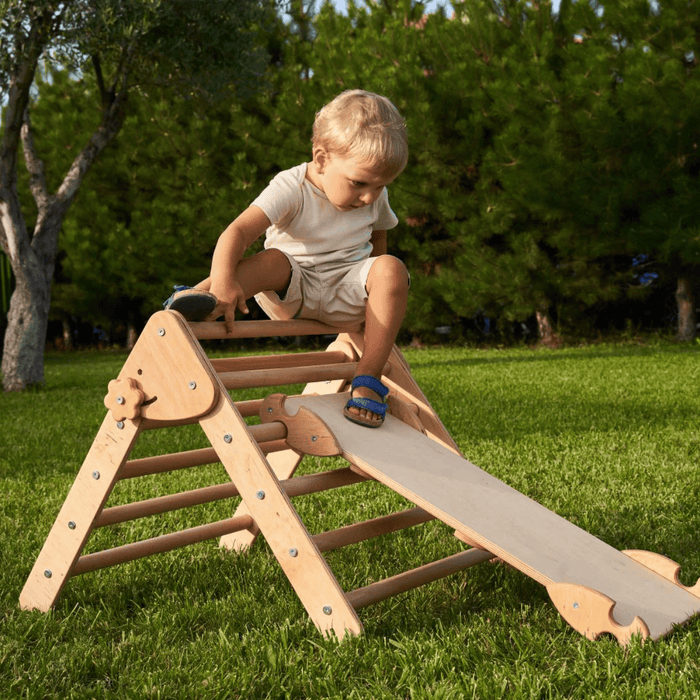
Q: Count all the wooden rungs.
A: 11